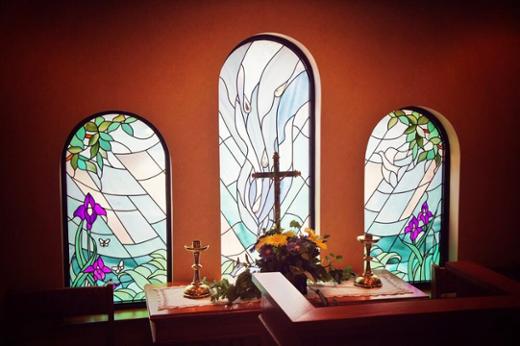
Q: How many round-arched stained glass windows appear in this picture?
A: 3